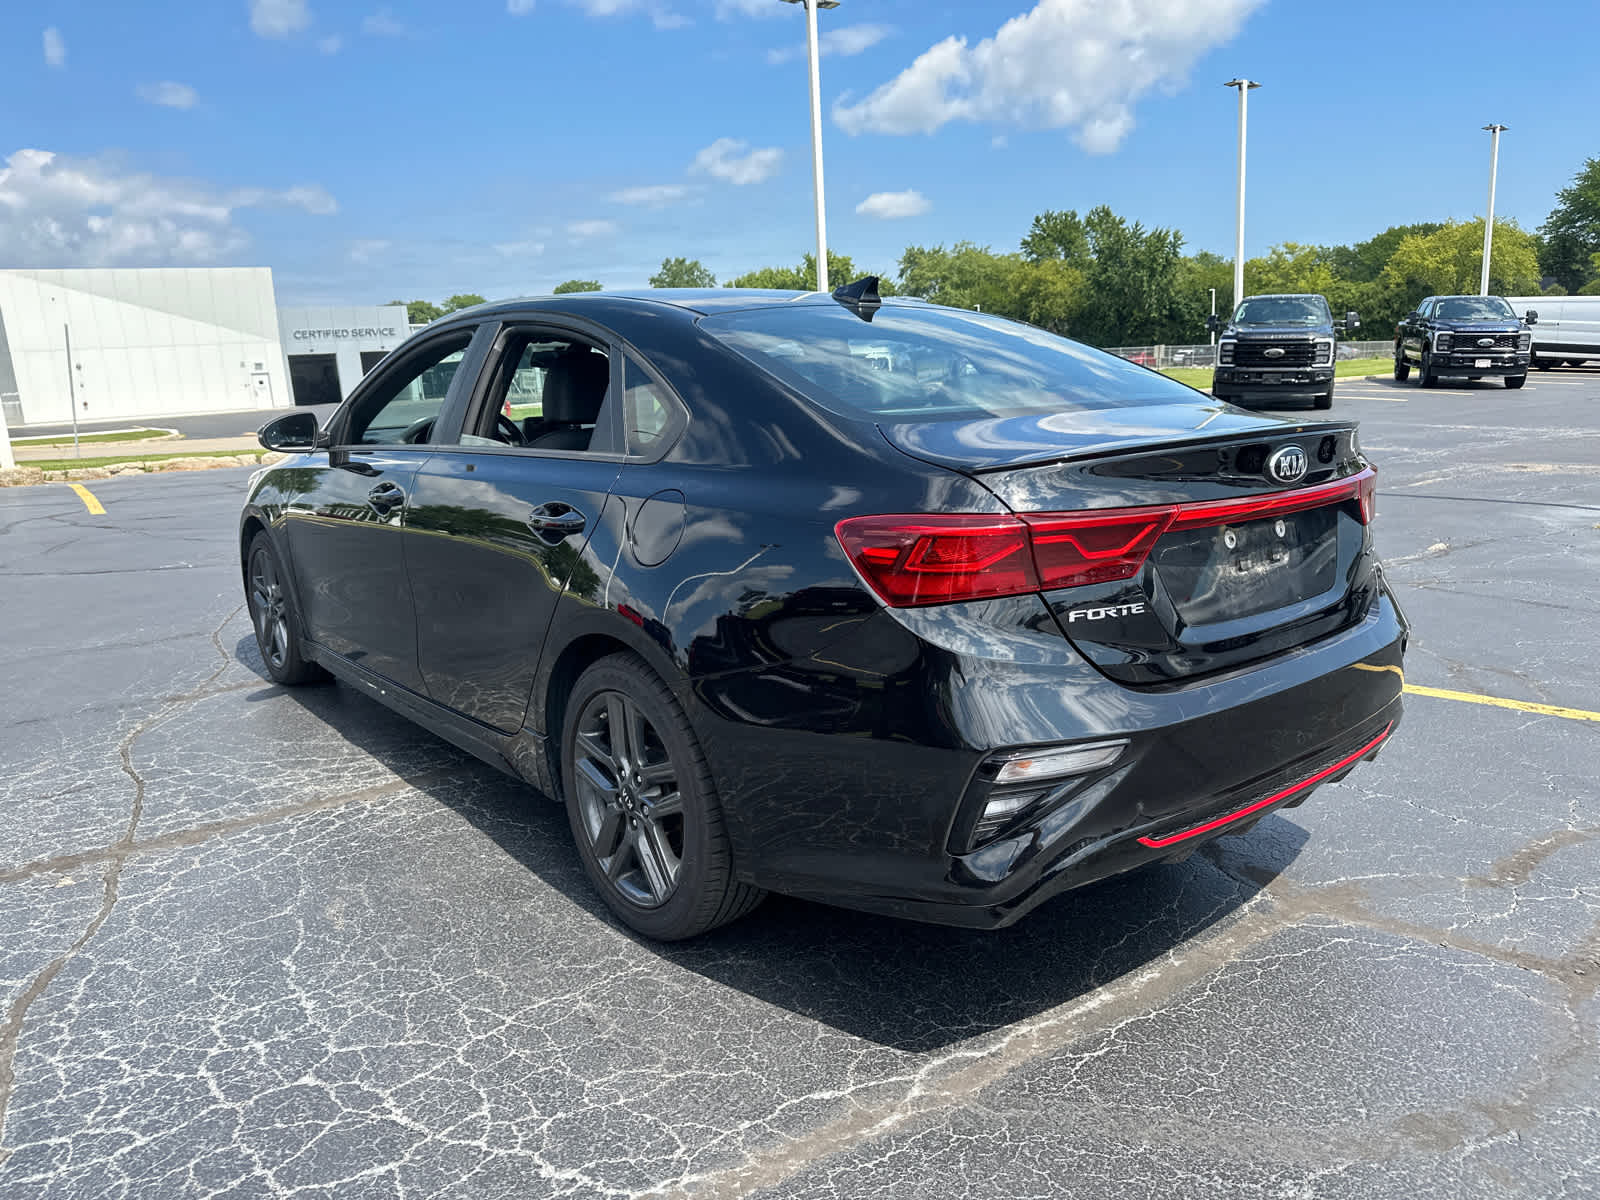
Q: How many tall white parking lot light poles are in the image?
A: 3